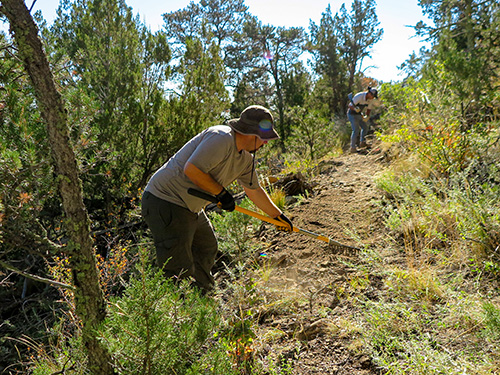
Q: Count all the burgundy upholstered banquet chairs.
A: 0